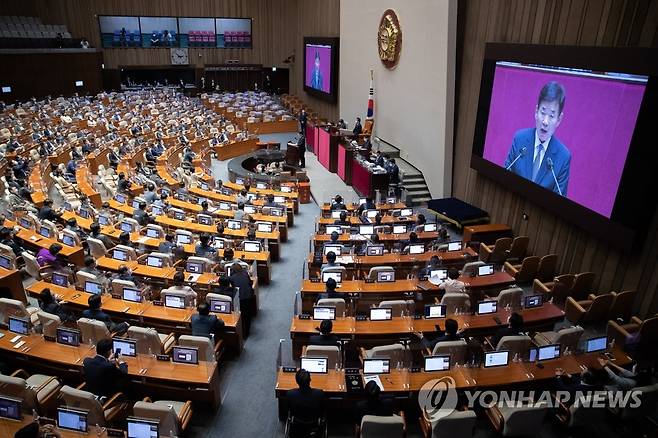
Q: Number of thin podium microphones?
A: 2